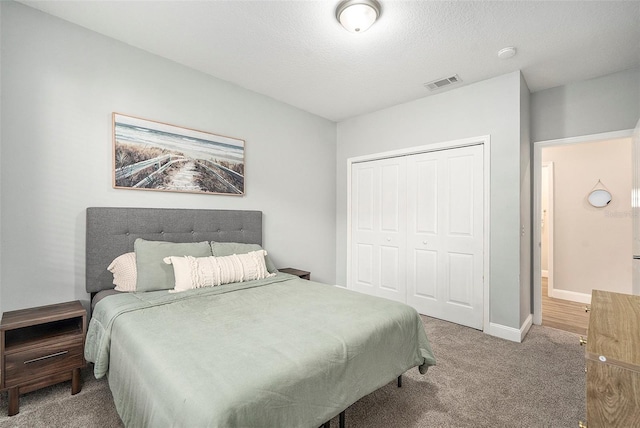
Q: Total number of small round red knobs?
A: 0